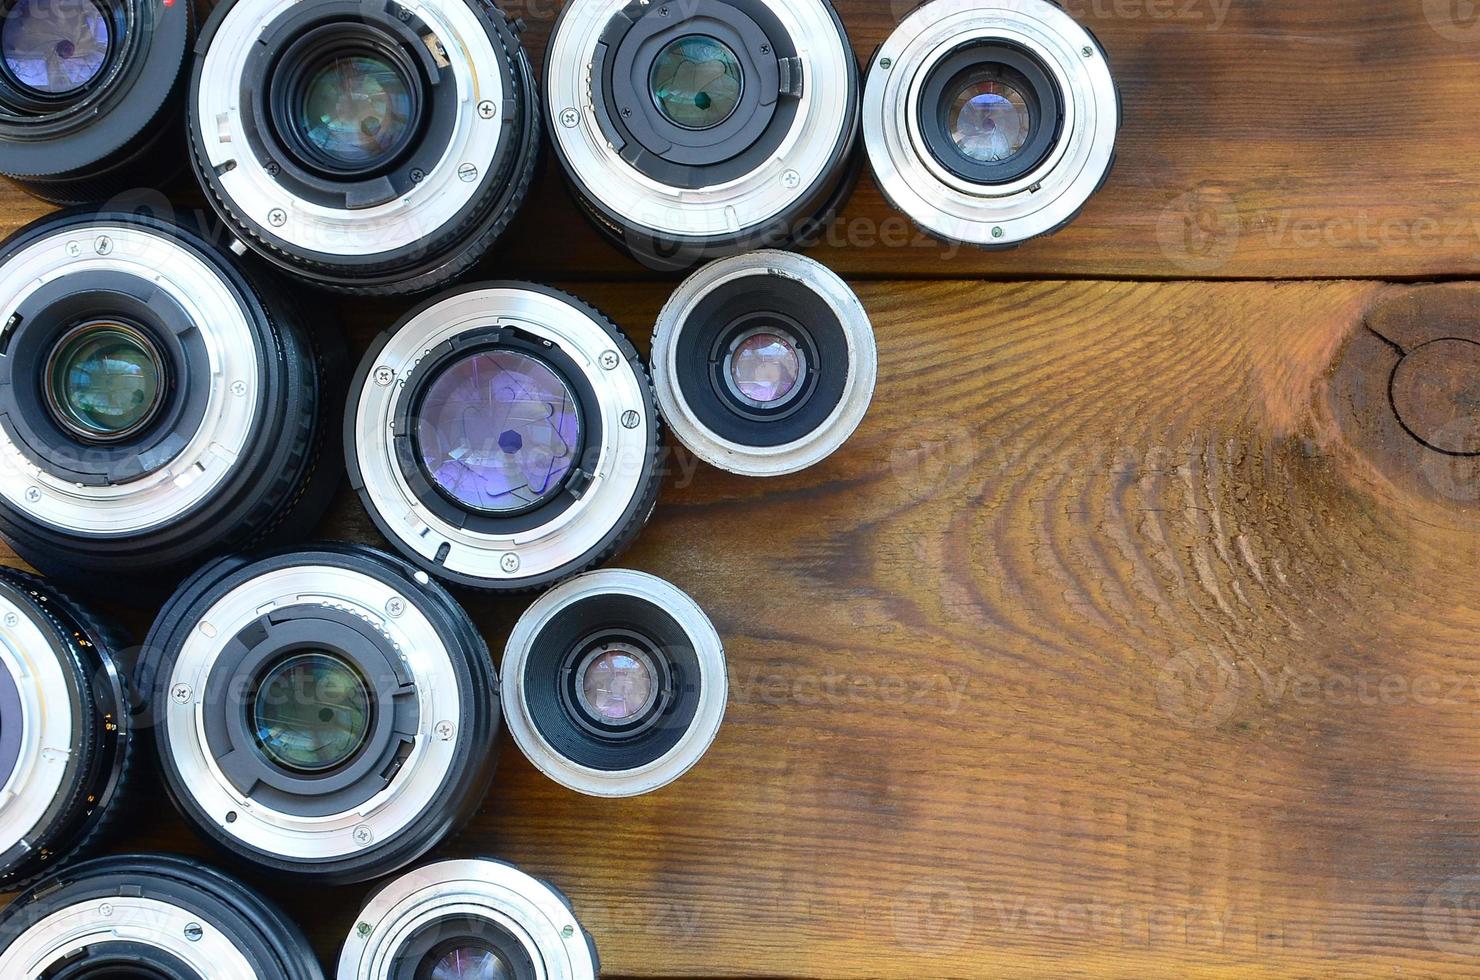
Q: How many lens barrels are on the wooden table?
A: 12